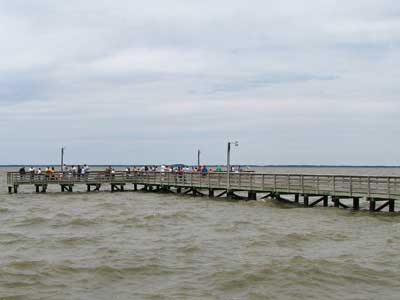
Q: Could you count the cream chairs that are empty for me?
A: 0